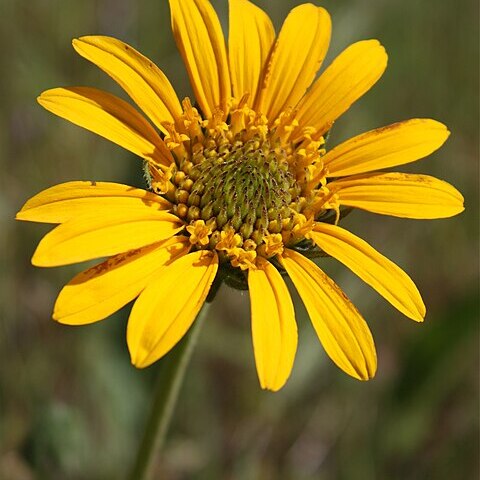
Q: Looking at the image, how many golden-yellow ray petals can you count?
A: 15